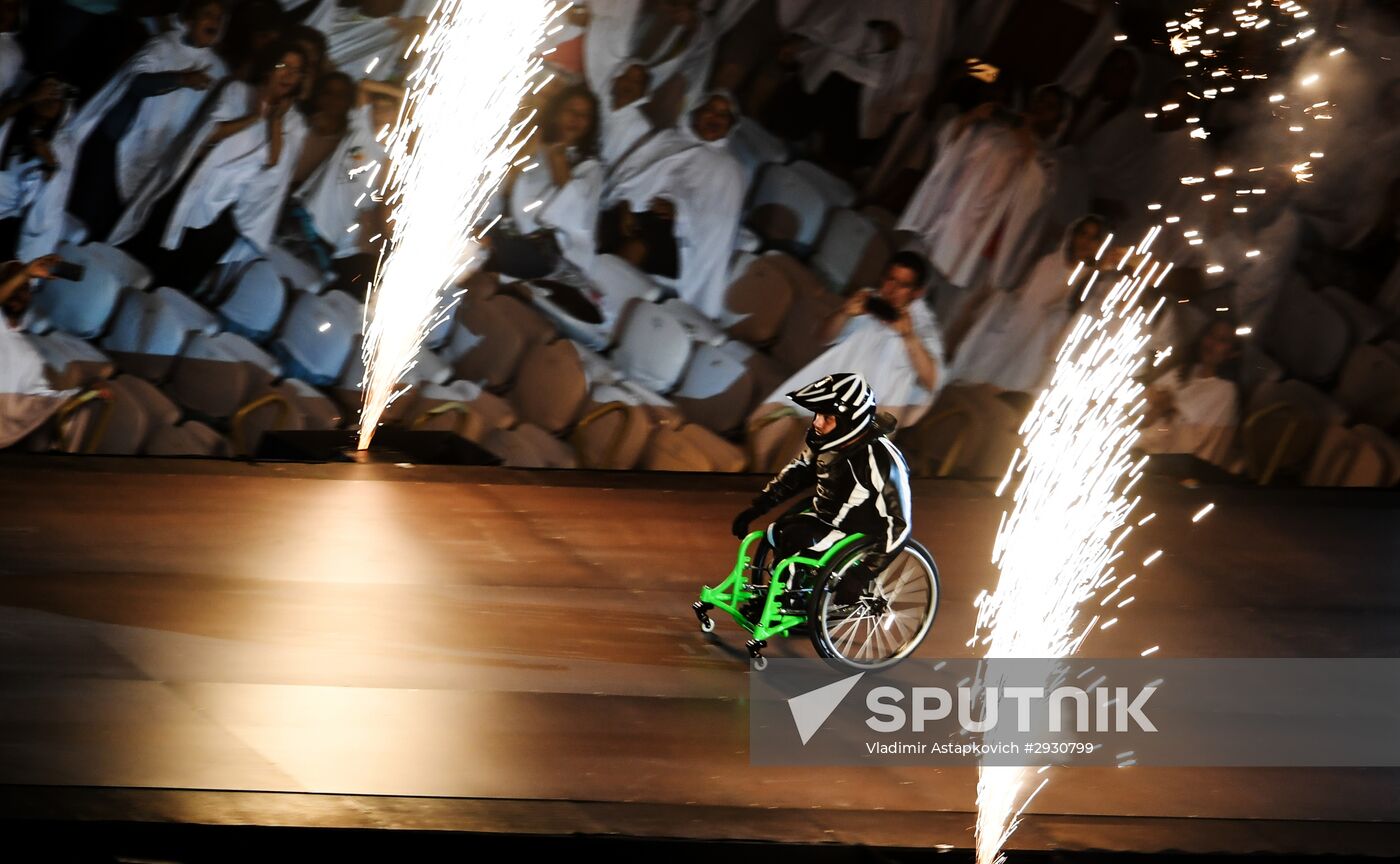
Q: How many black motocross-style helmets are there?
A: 1